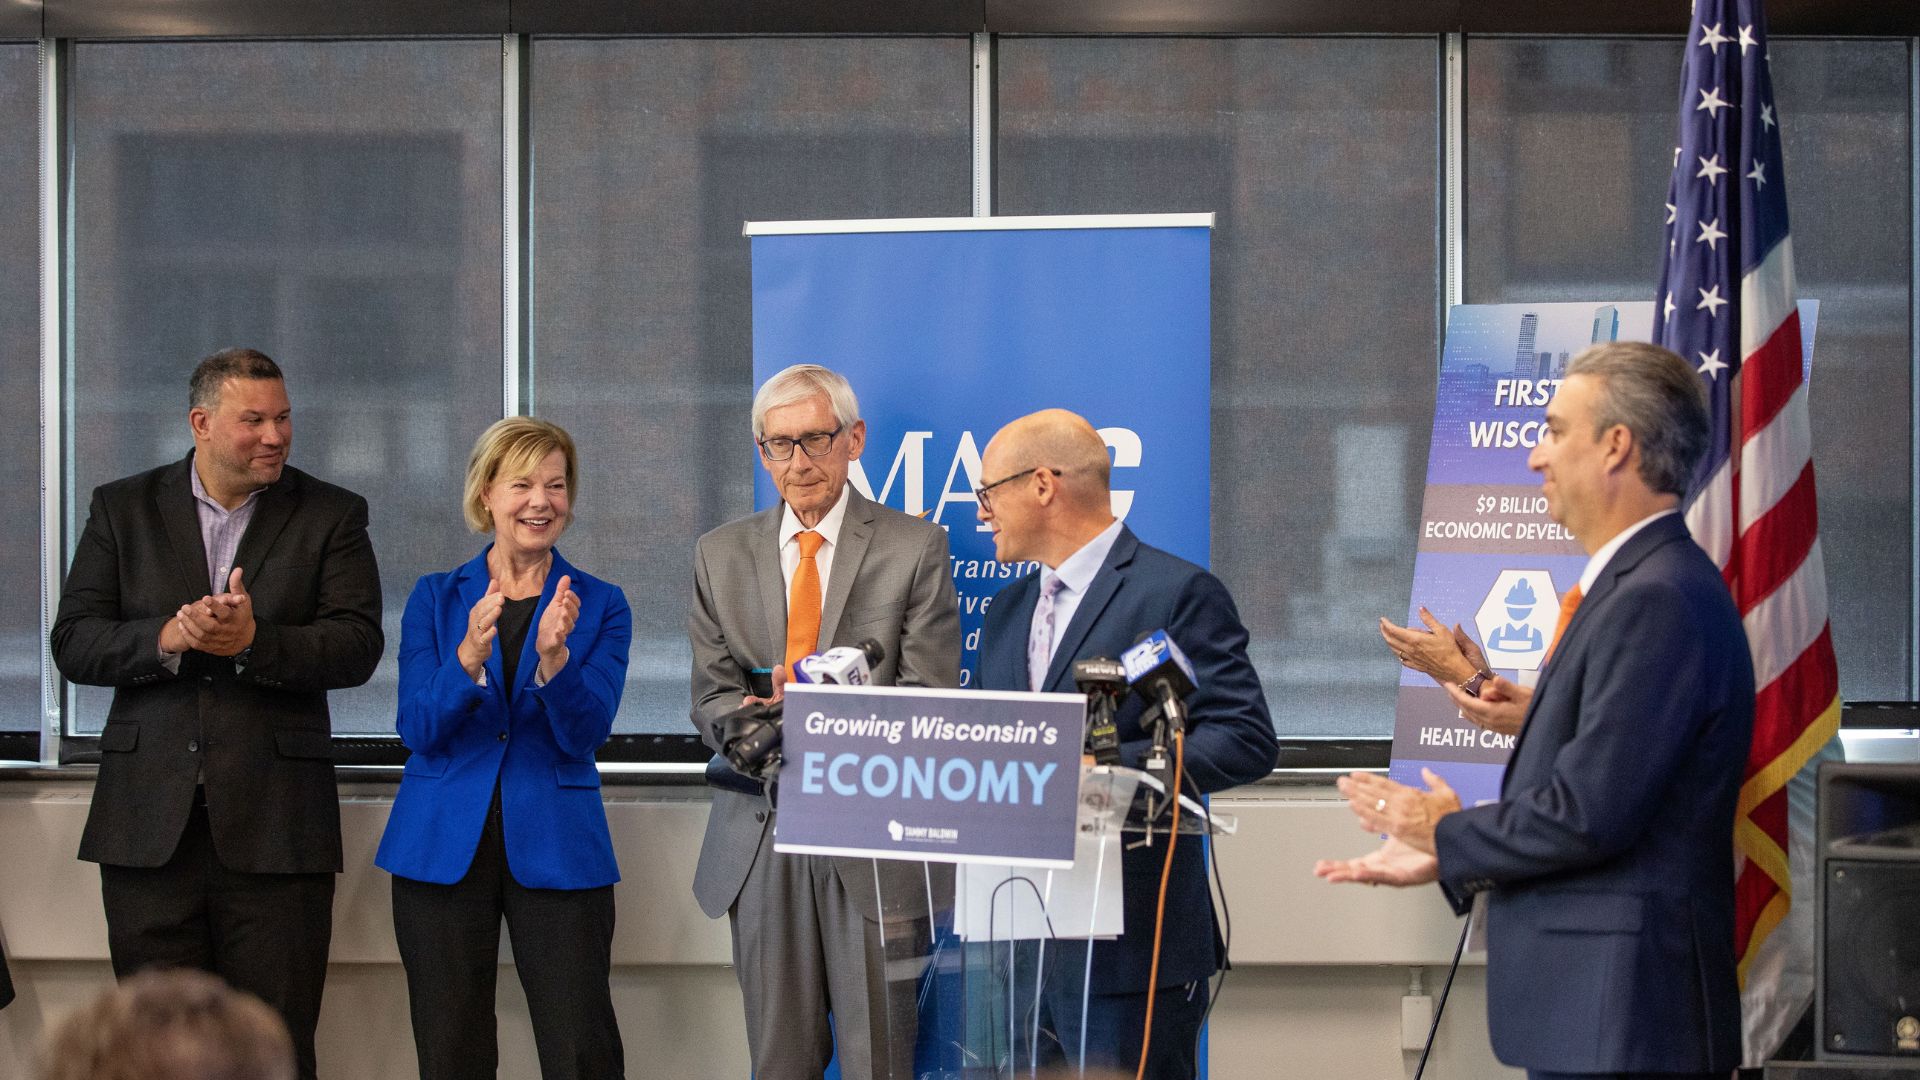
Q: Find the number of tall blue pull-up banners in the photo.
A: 1